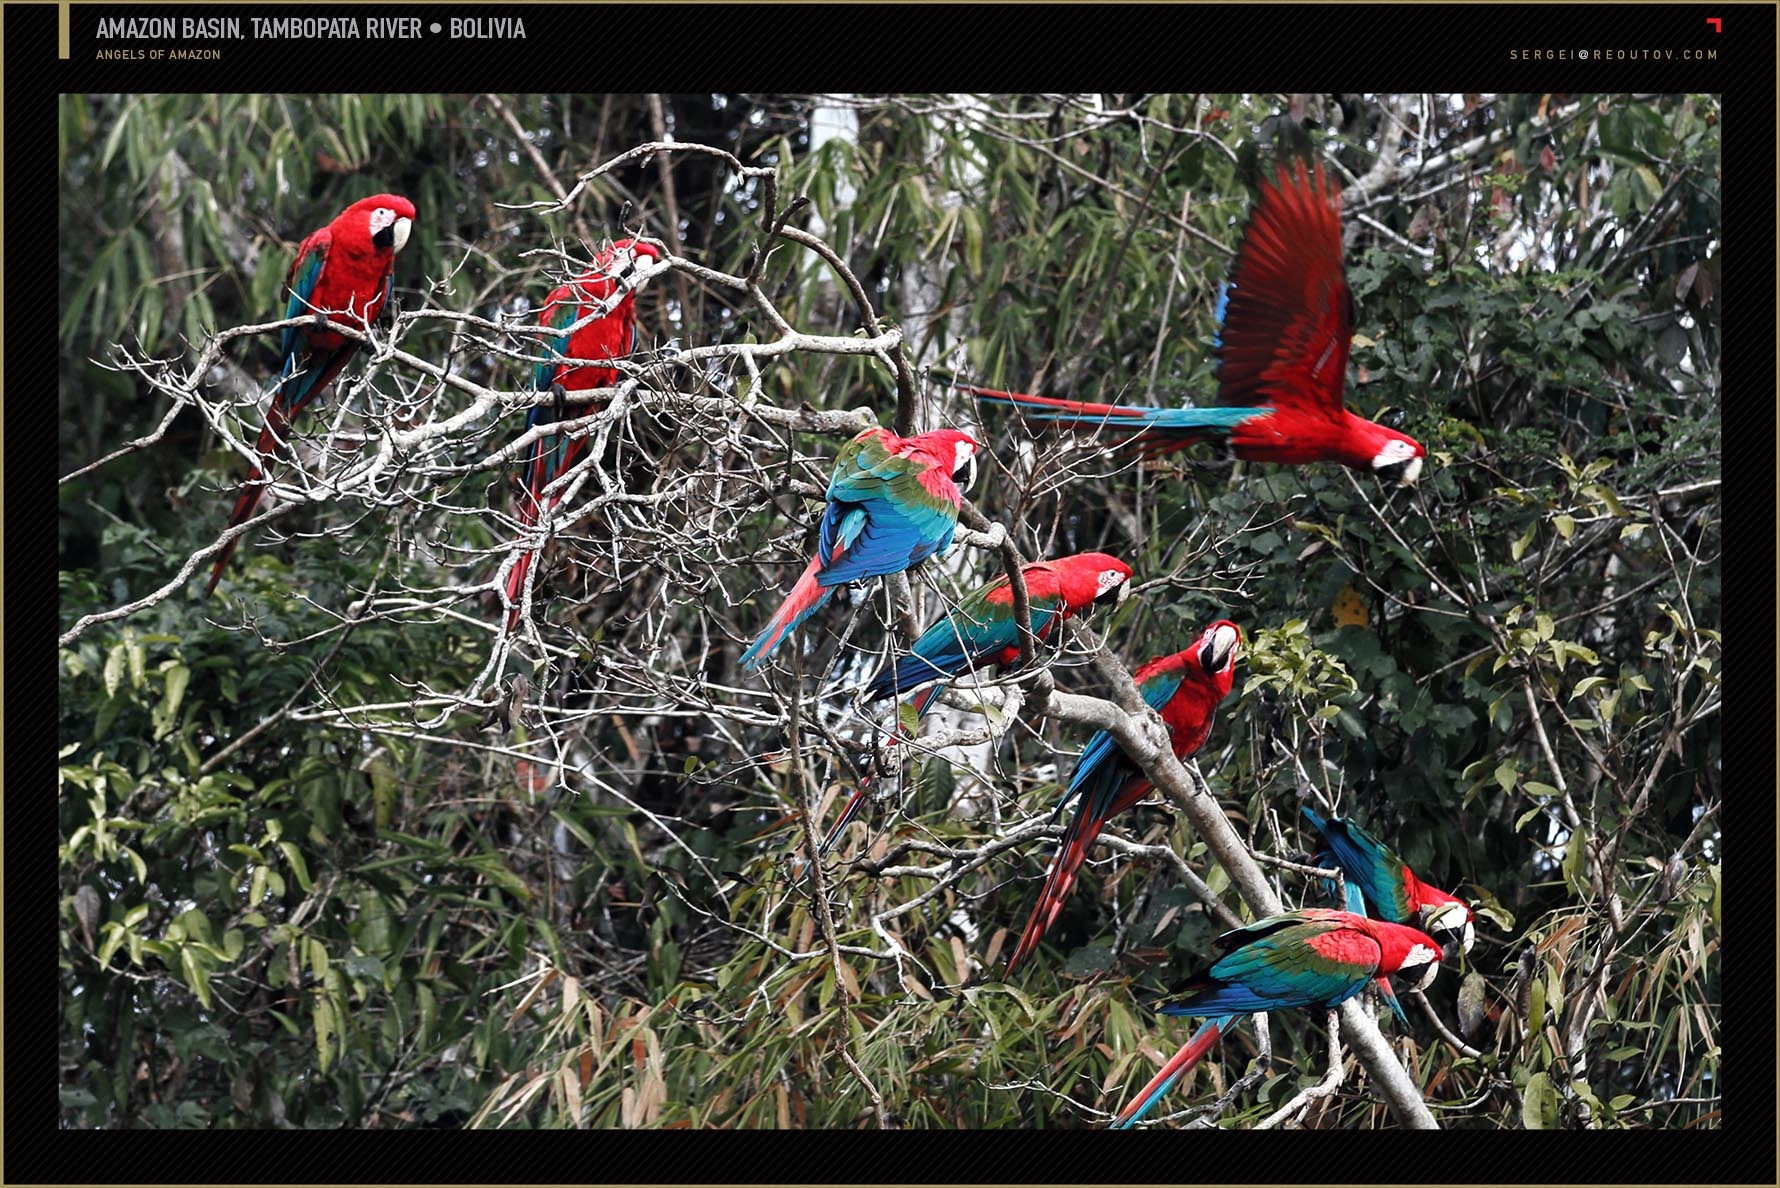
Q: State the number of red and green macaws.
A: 8